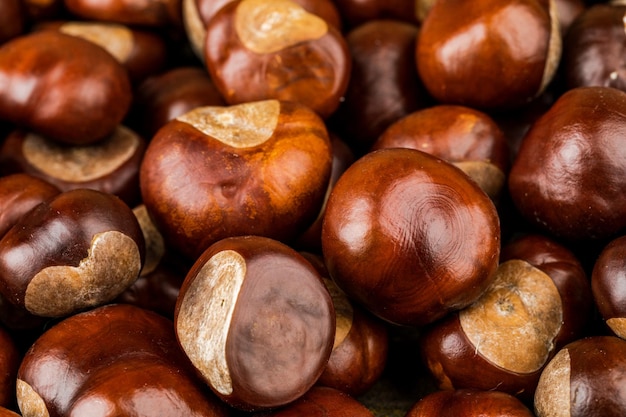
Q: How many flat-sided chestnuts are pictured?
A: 1